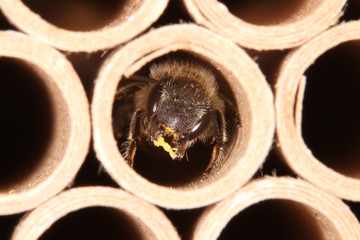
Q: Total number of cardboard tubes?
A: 7